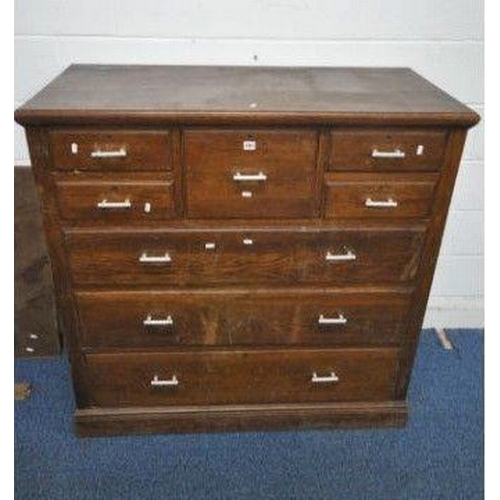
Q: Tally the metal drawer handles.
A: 11